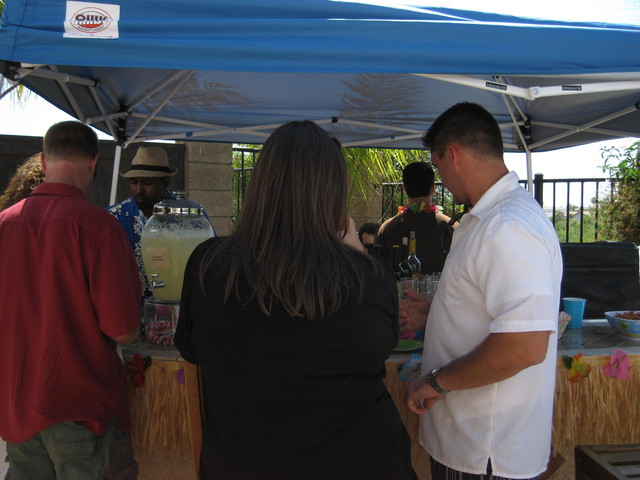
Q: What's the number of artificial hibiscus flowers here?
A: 5